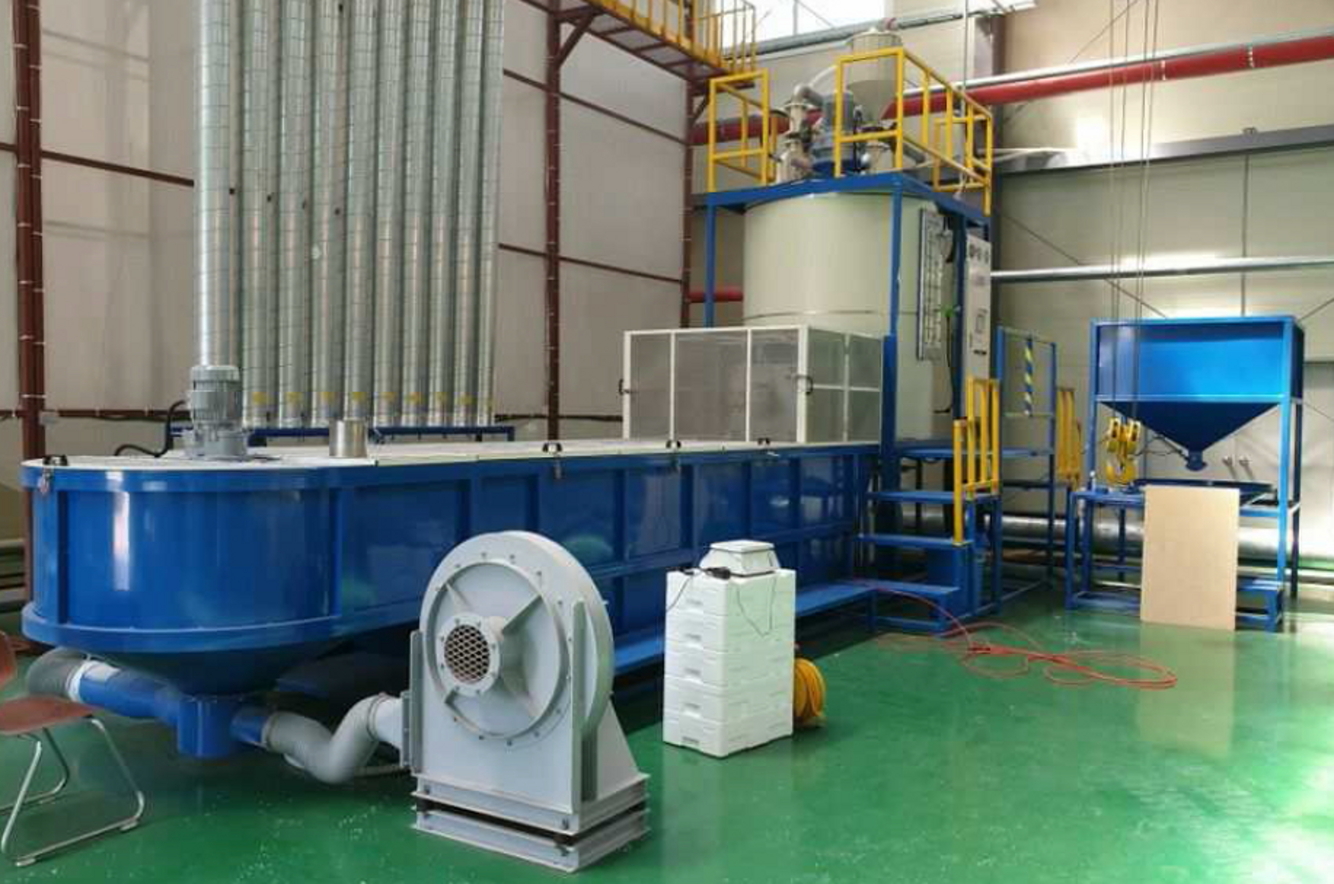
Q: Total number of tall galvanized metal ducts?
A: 10